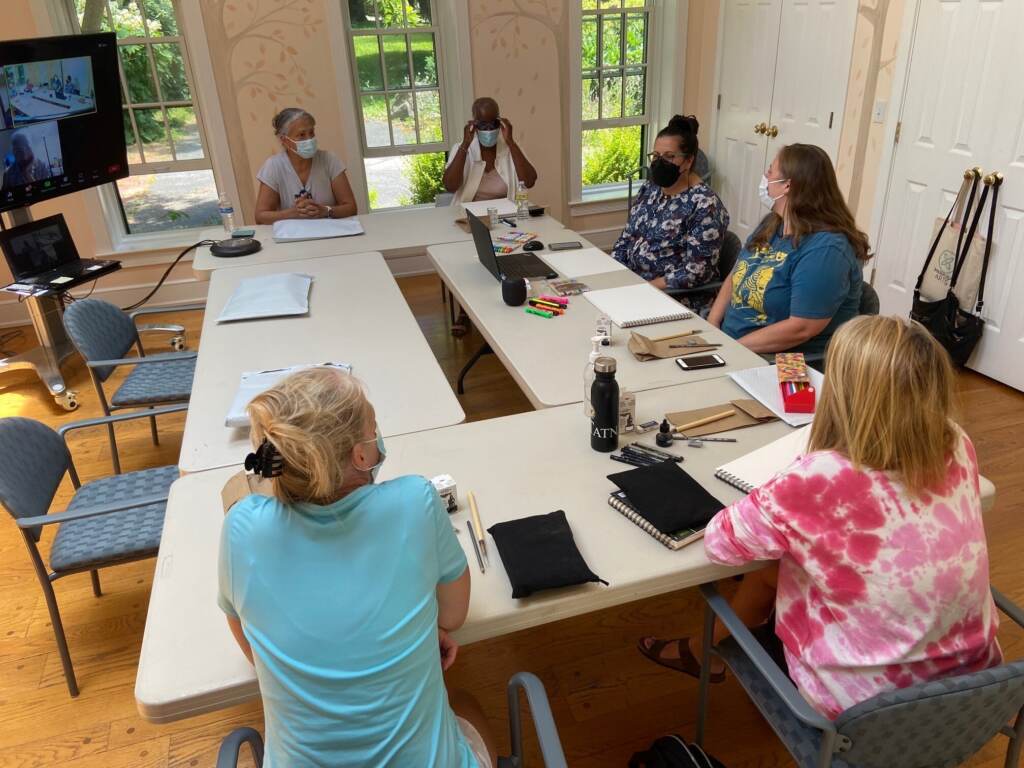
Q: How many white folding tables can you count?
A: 4